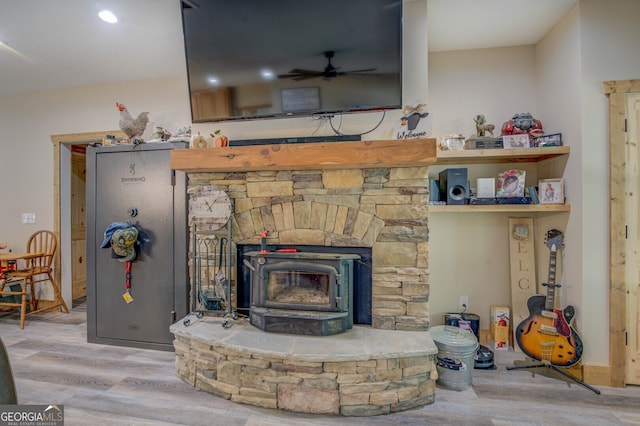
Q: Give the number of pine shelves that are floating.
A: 2